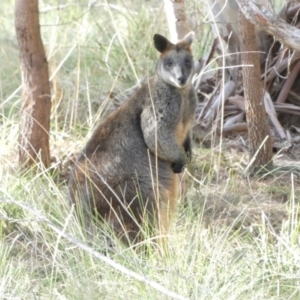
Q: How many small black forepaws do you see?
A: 2